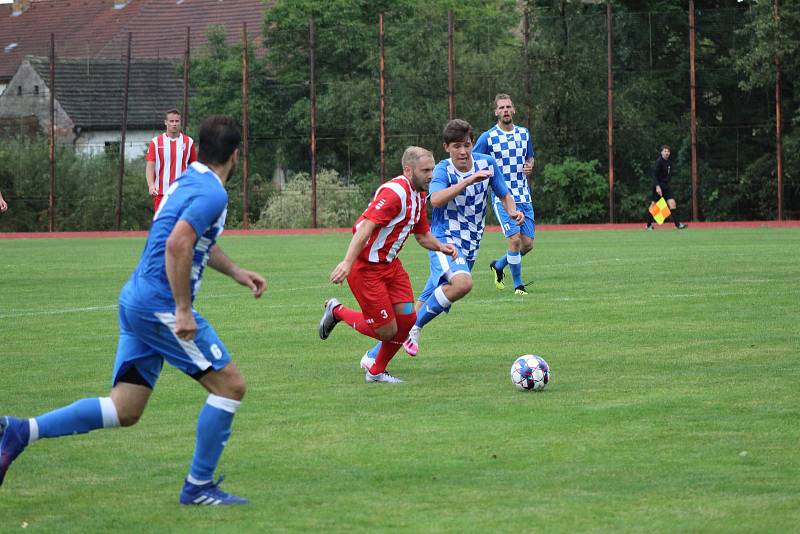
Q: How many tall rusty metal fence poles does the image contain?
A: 11